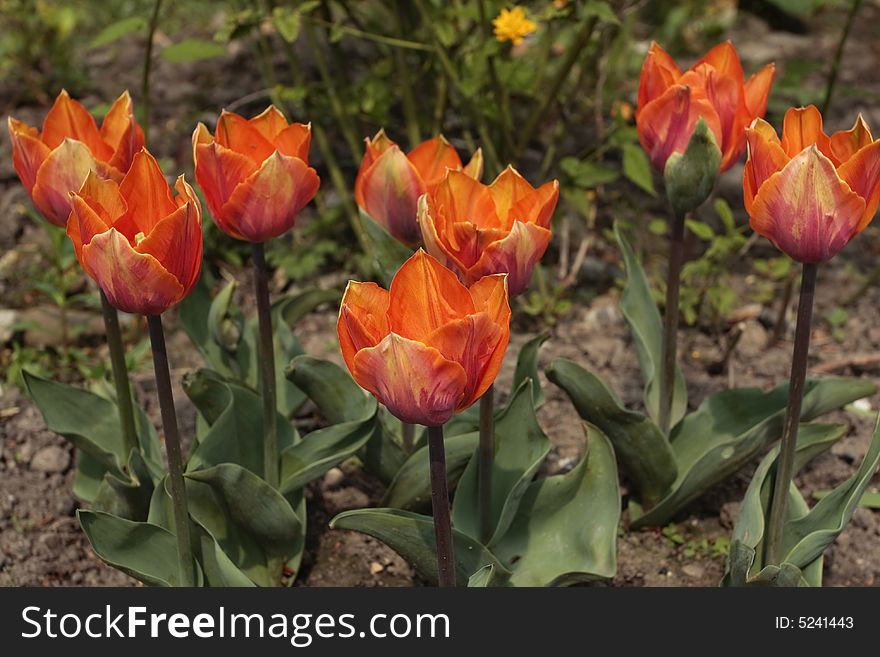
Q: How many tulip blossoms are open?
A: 8